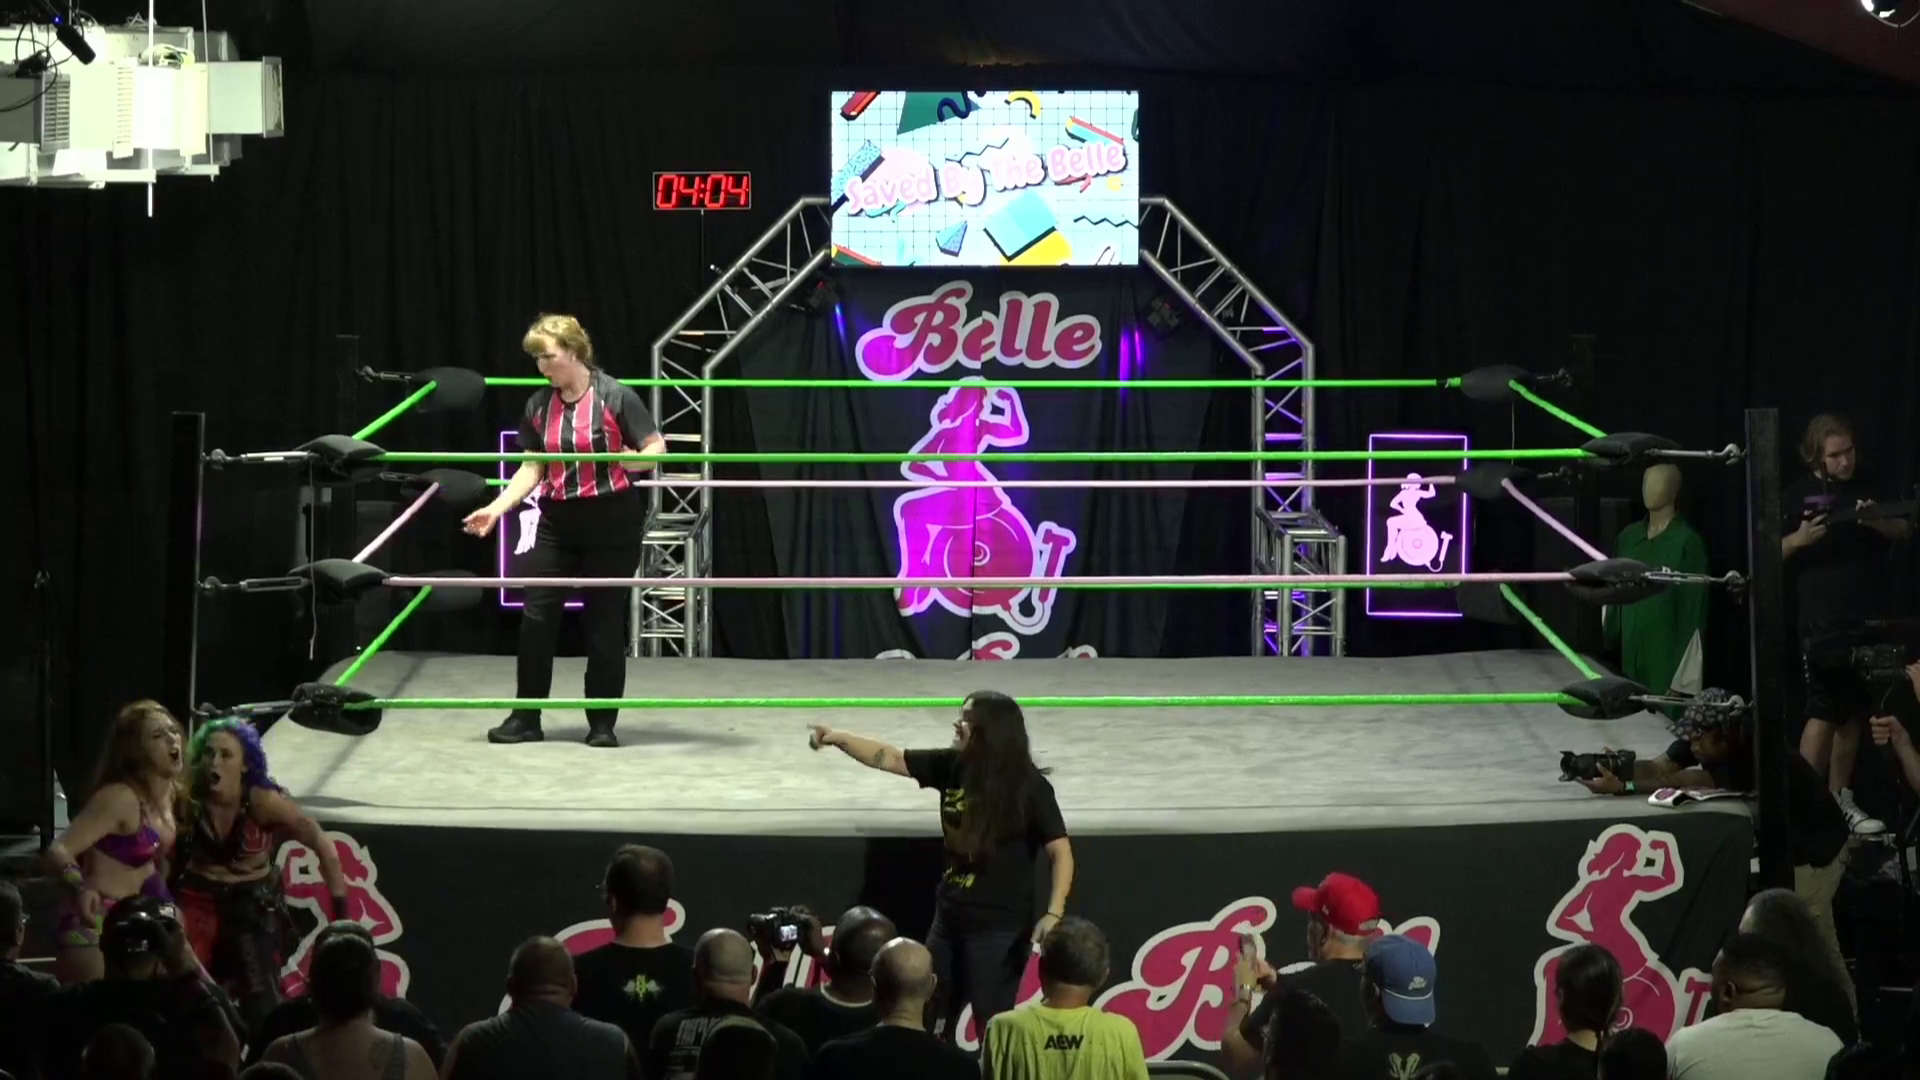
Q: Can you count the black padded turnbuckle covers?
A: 12